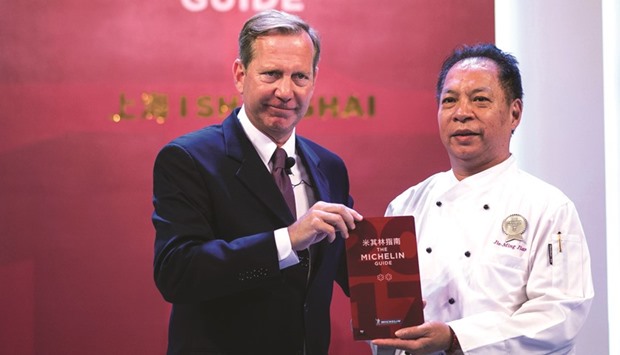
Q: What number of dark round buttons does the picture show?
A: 5